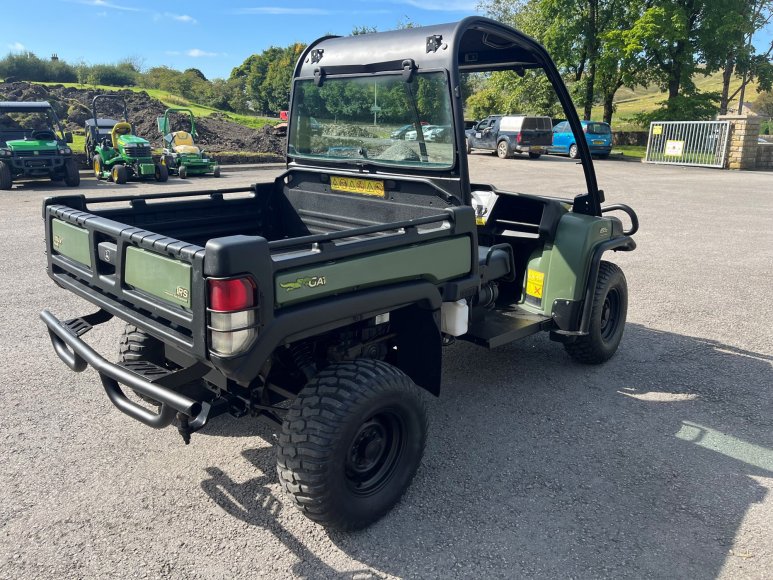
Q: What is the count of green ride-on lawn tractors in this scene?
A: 2